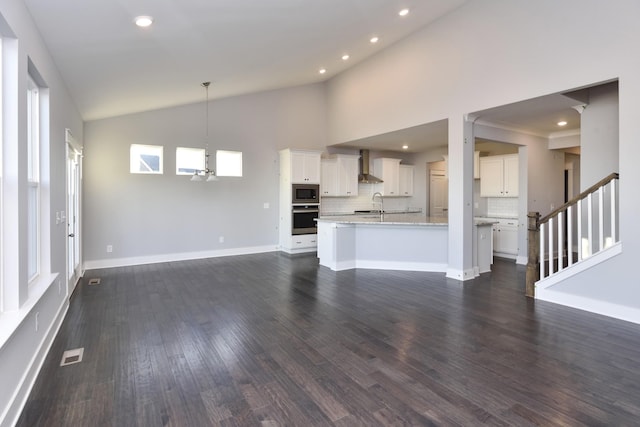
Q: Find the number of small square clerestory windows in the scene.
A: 3